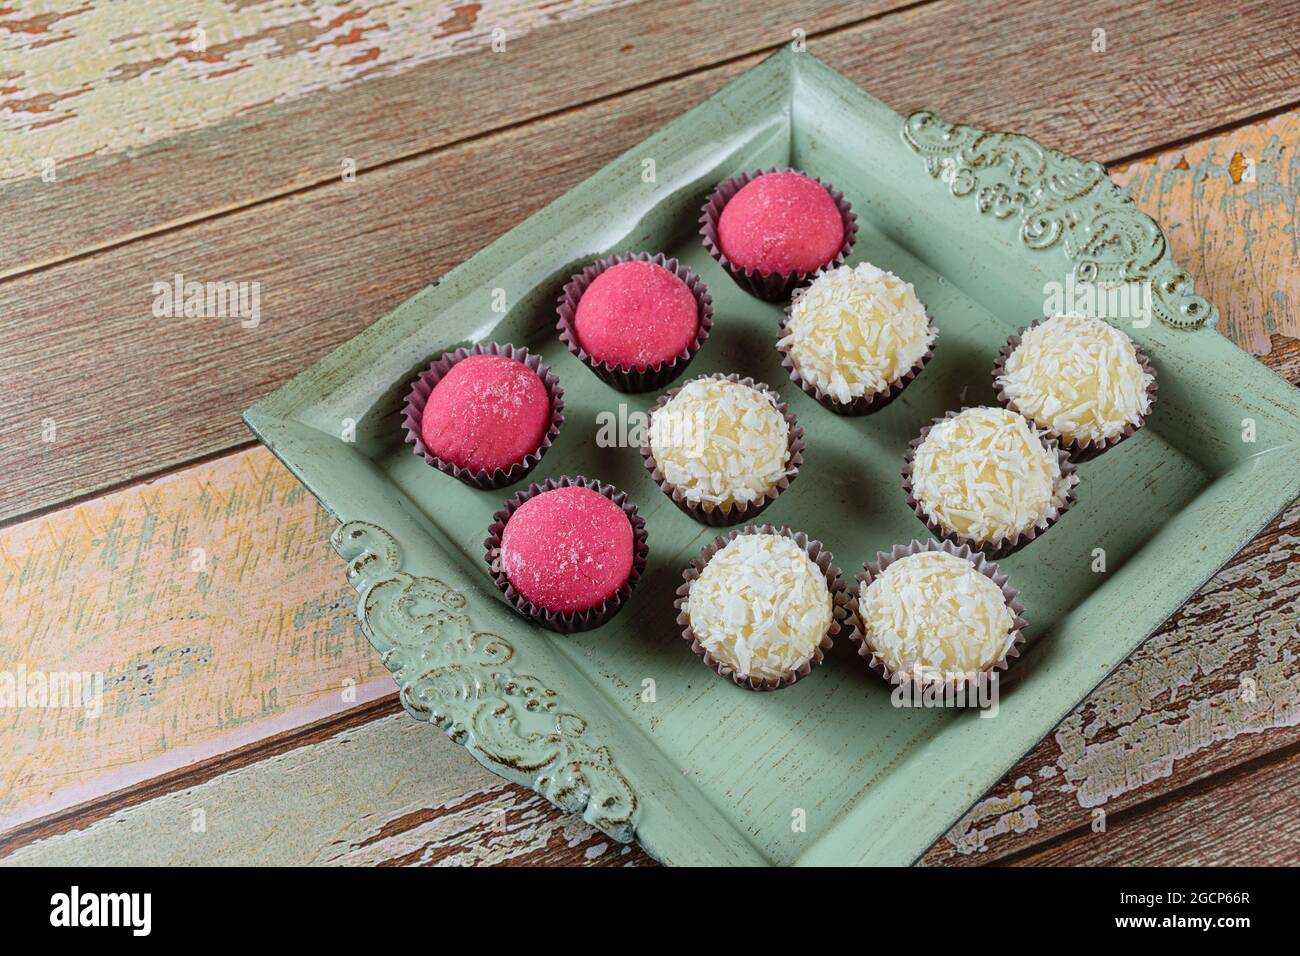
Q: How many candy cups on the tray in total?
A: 10